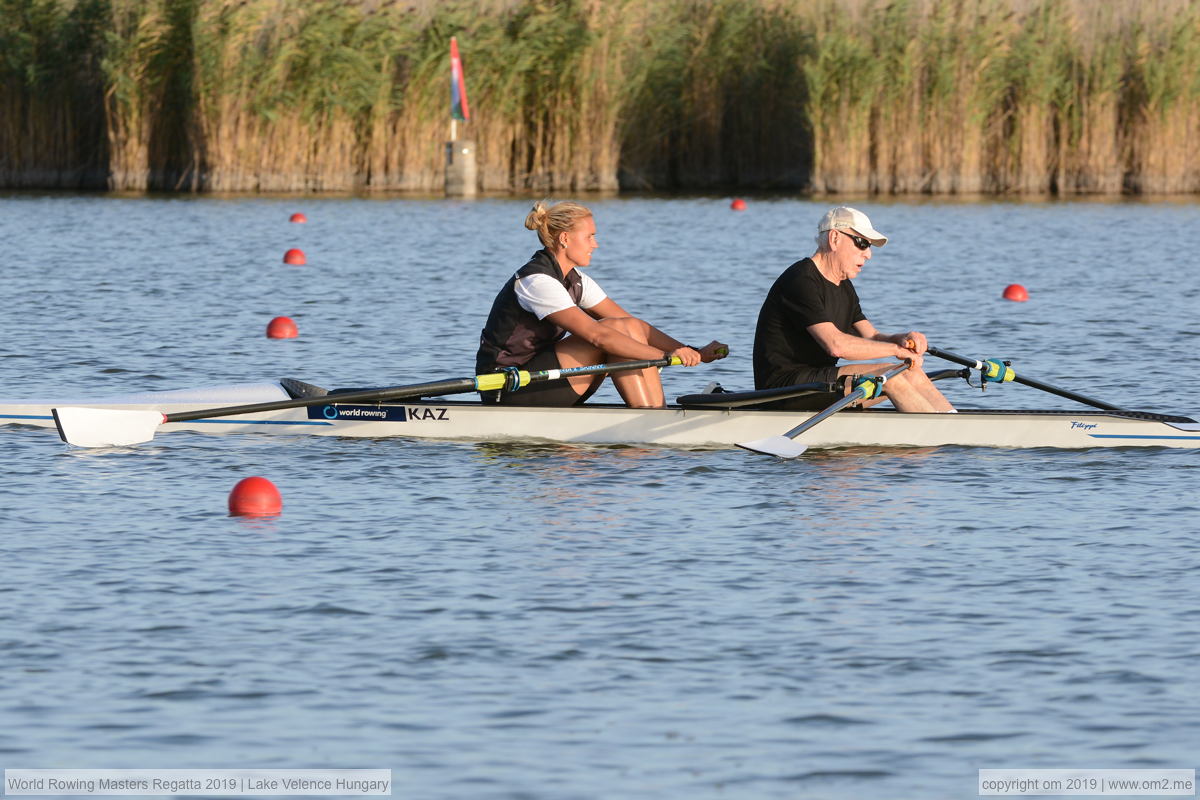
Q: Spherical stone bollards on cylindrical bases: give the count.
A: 0